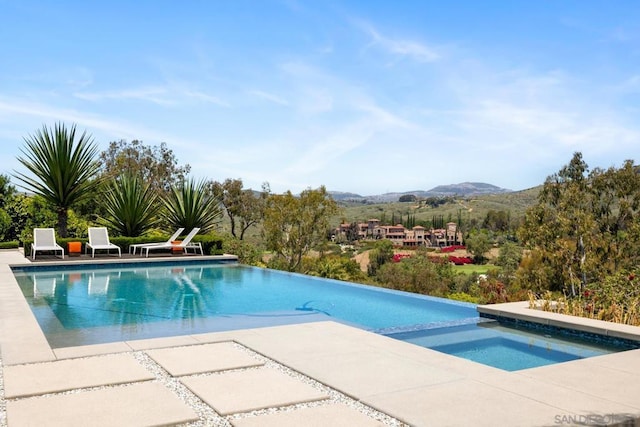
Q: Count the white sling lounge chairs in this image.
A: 4